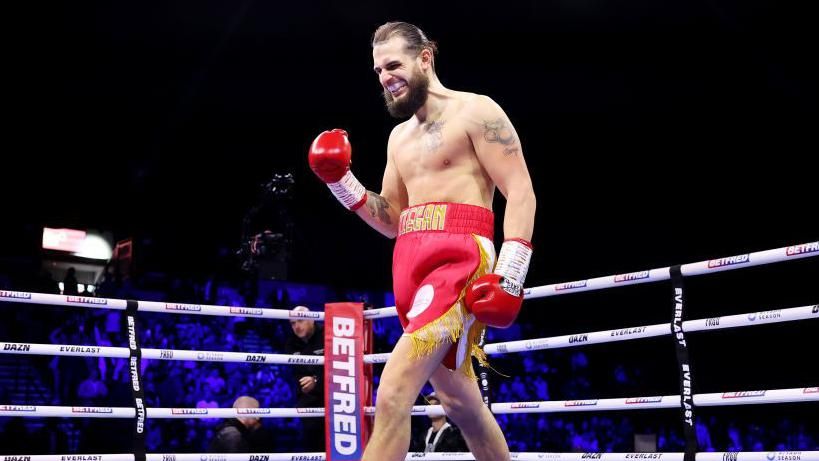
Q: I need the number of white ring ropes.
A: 4